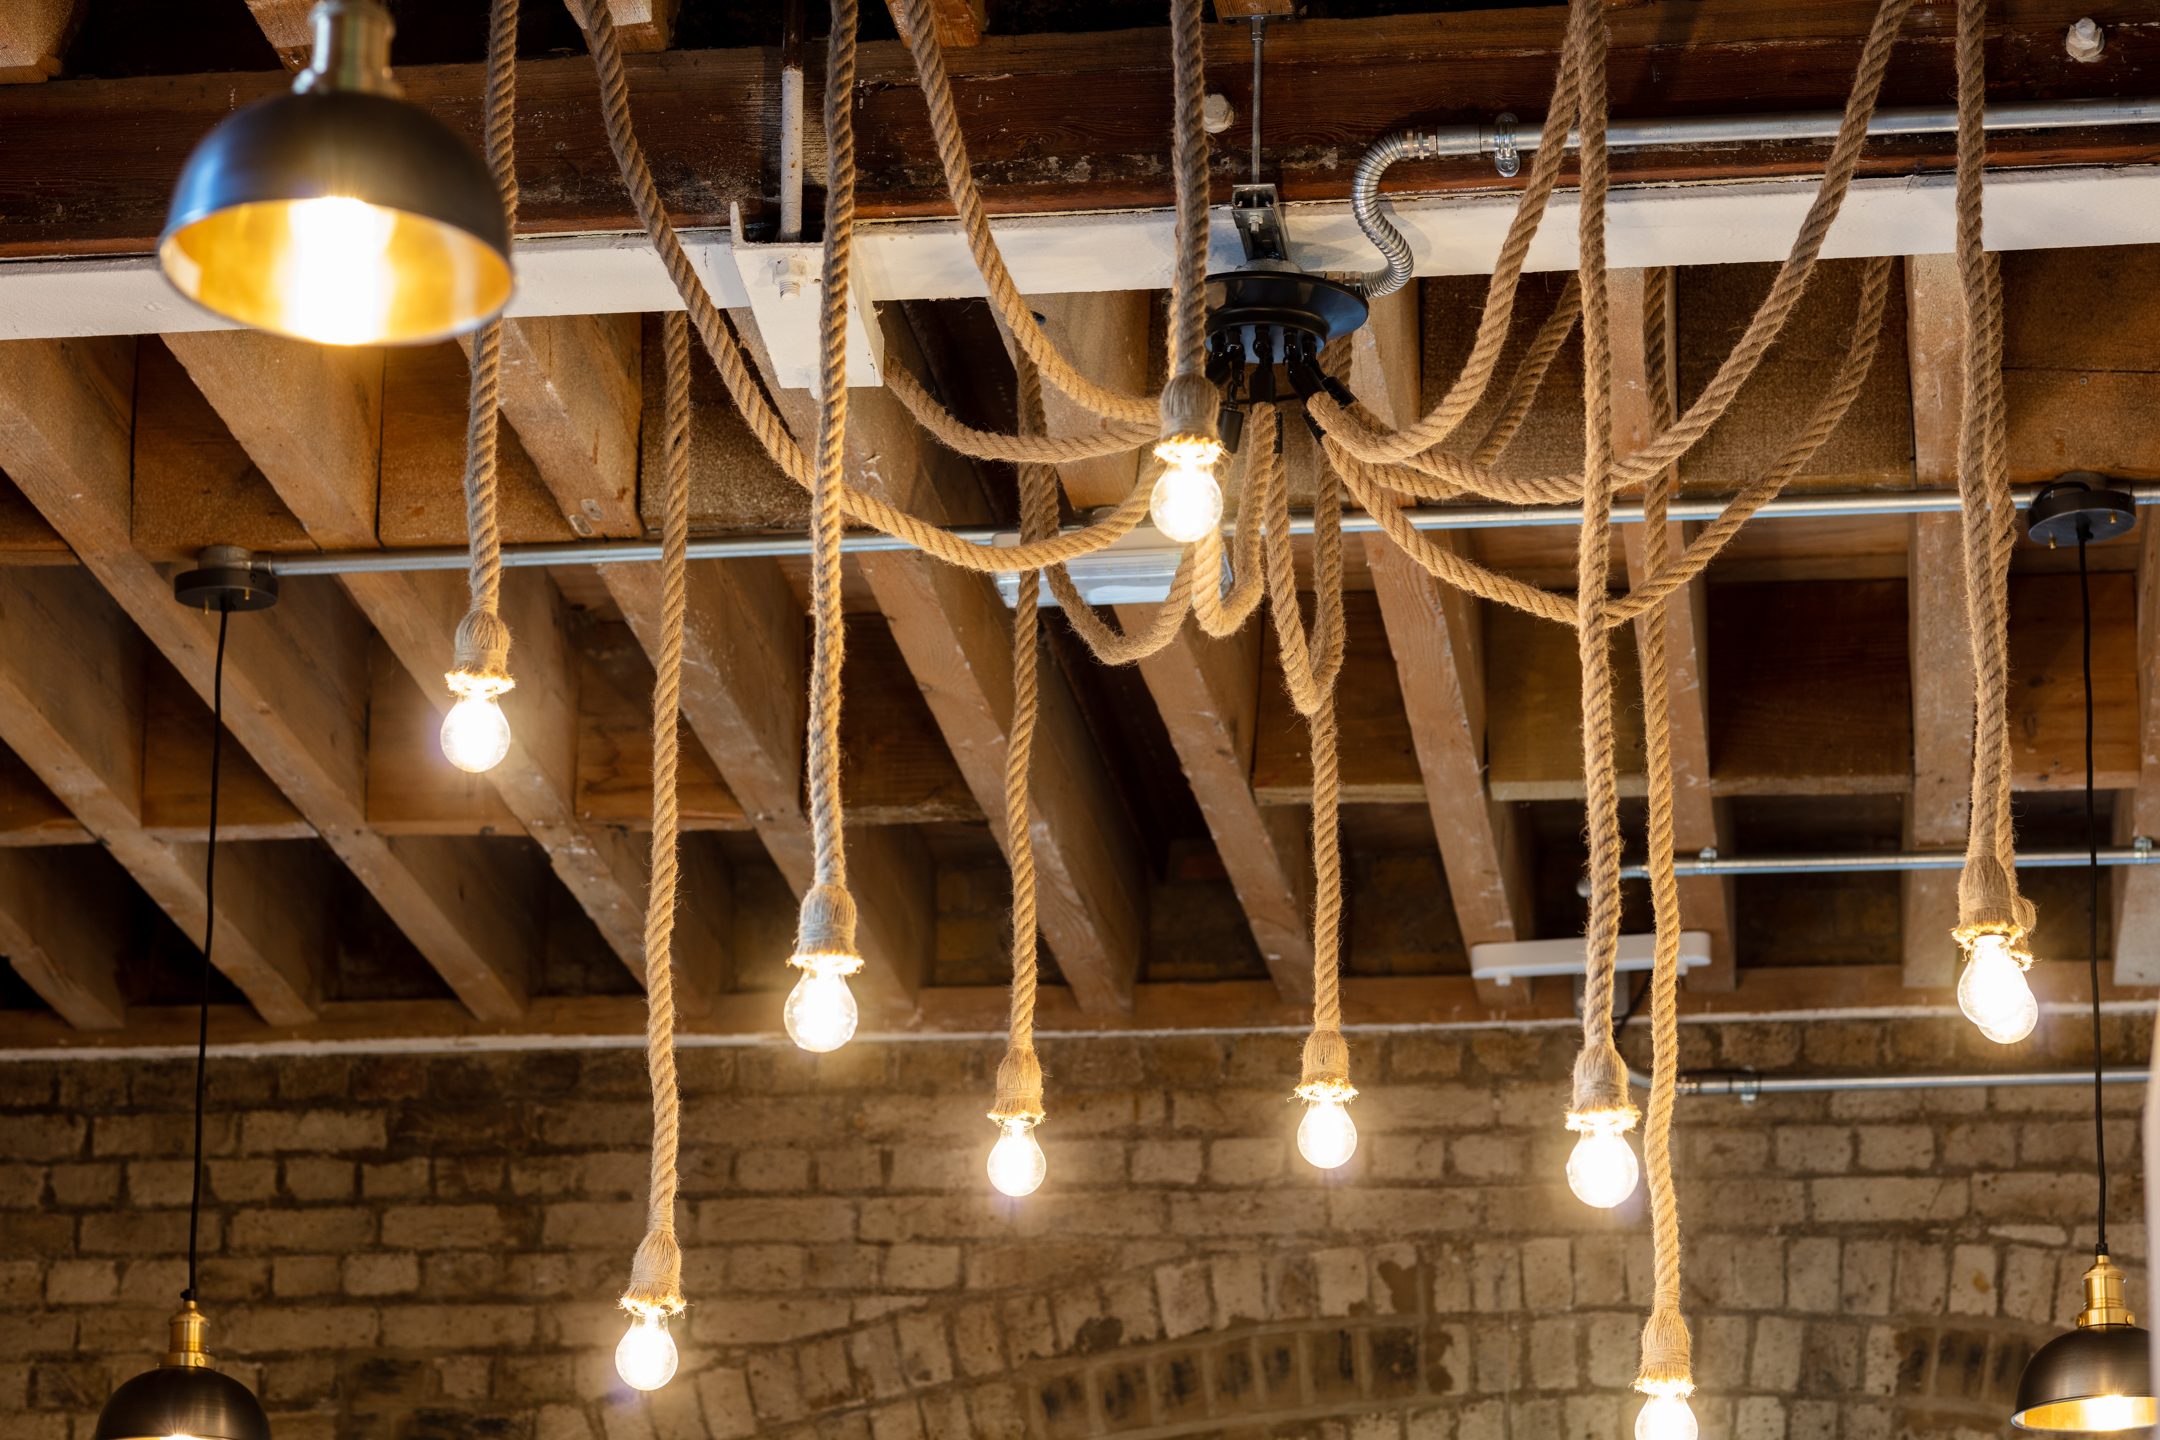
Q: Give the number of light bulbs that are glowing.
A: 13